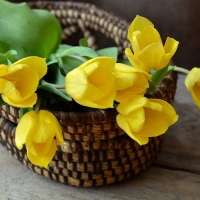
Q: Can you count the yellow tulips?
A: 7